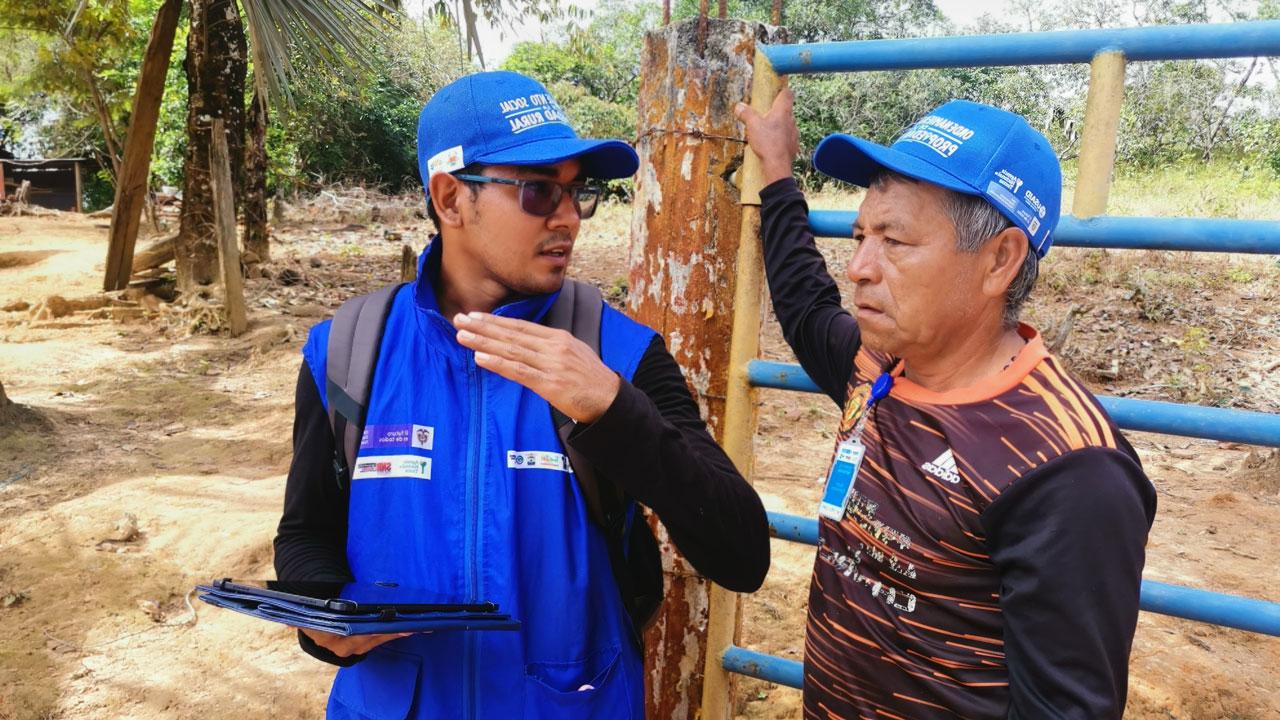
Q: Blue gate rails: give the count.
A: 5